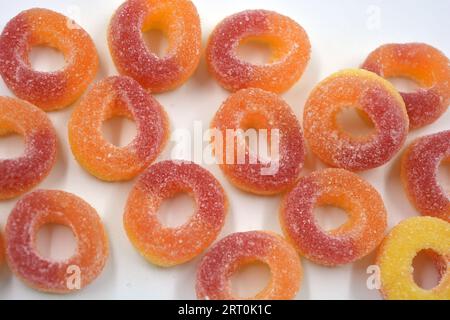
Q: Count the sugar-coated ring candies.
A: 14